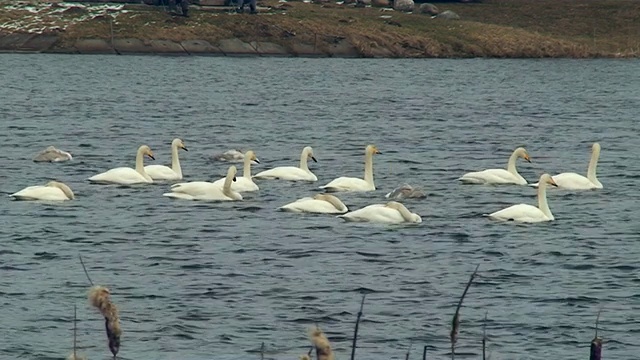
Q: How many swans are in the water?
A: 15